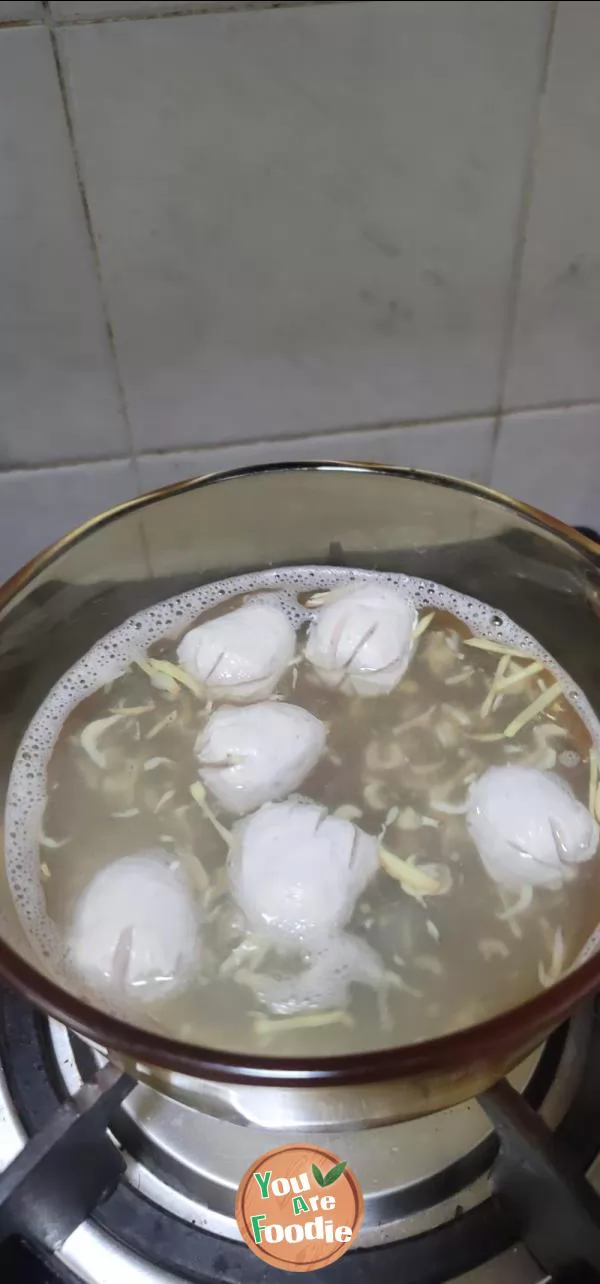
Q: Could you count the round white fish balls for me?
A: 6